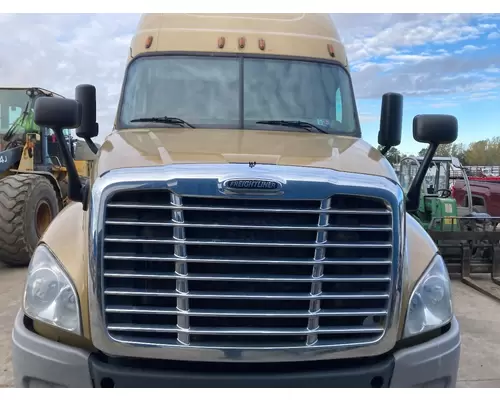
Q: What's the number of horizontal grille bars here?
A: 8